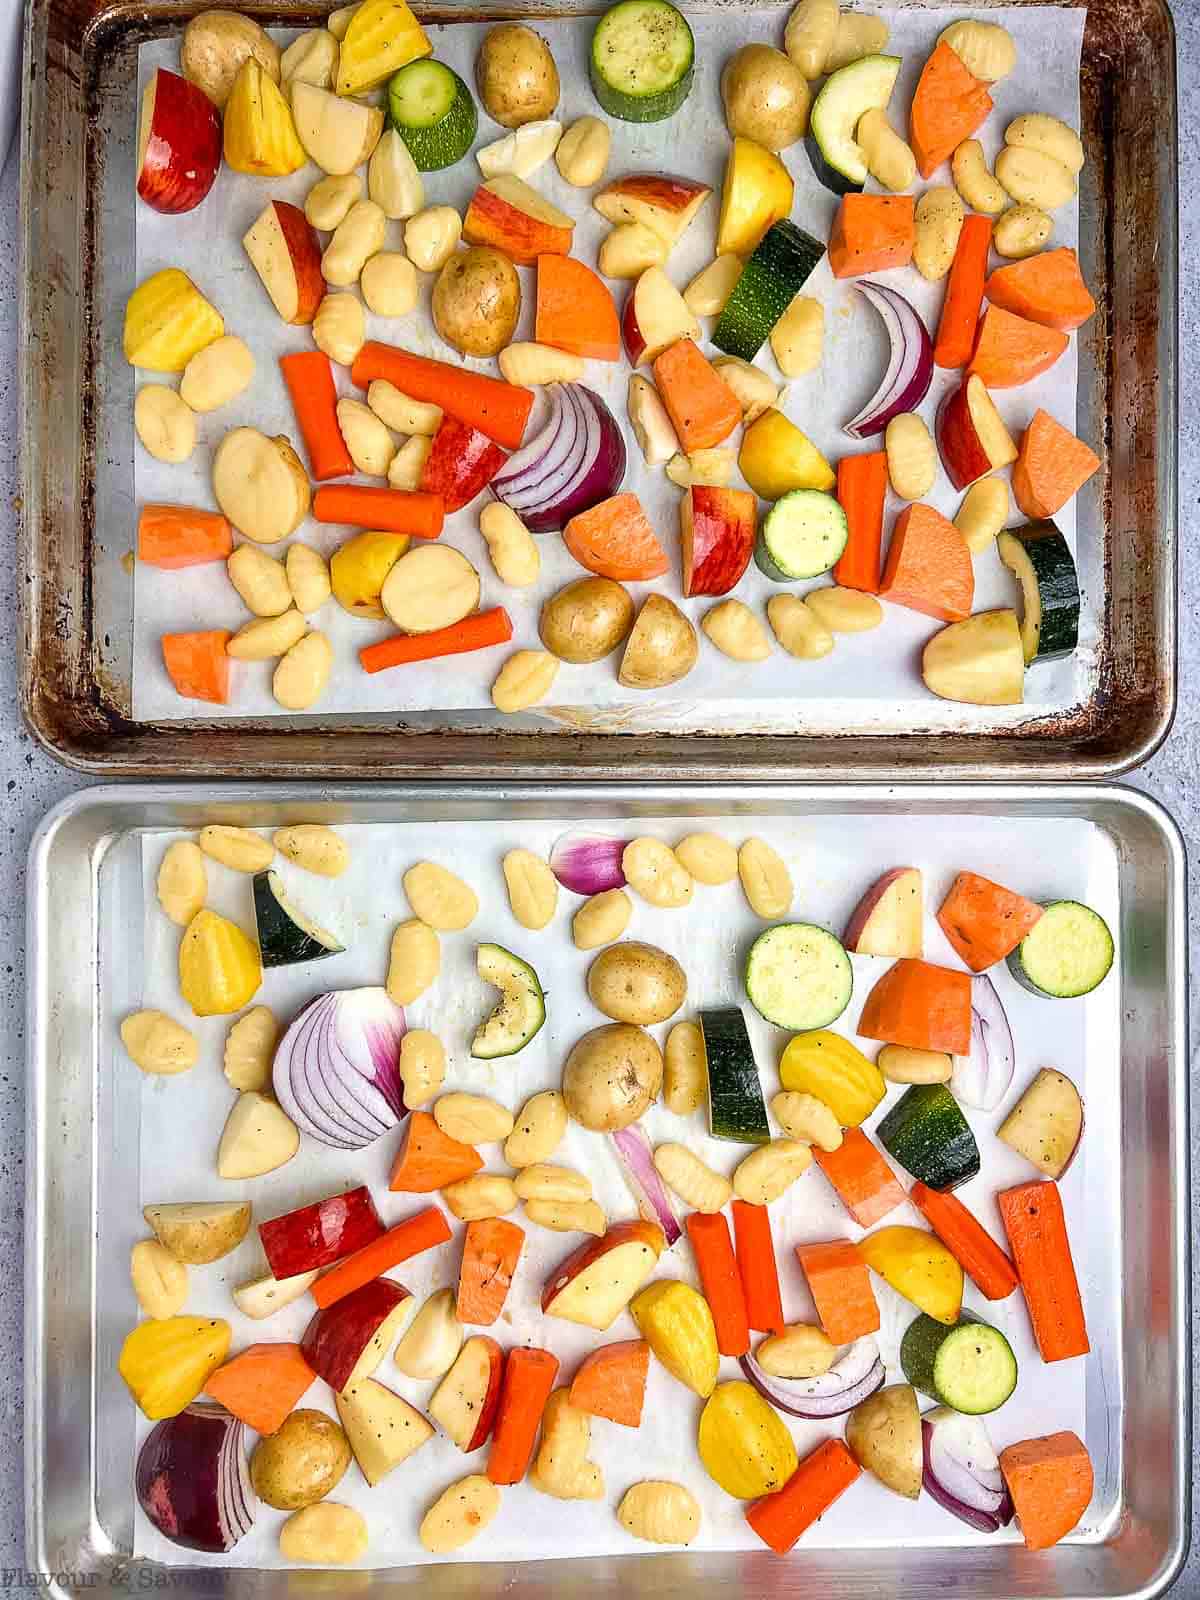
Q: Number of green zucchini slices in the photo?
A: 13